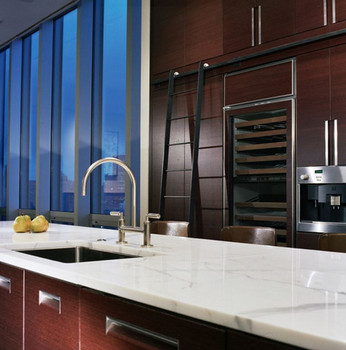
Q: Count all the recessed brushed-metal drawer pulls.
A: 3